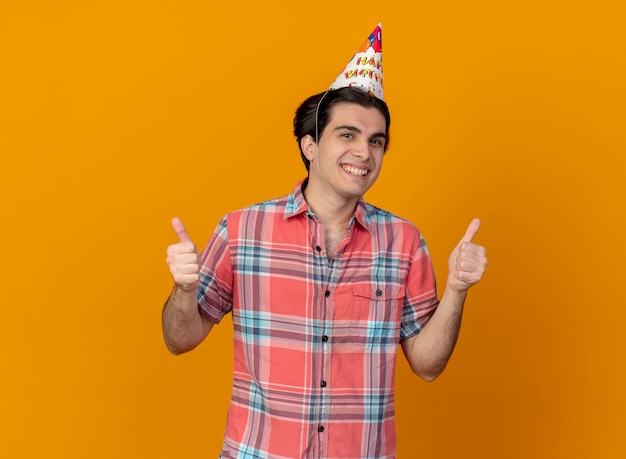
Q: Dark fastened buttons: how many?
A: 5